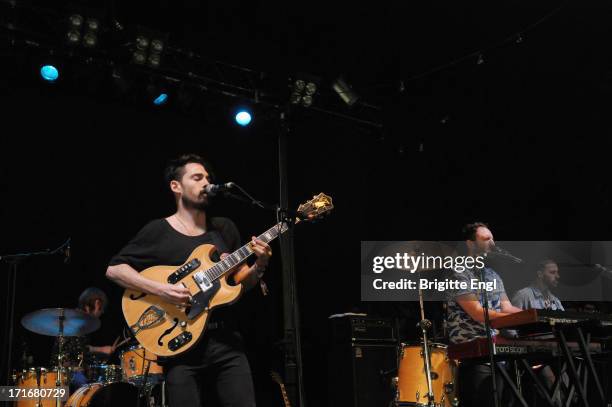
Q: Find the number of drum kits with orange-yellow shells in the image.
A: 2